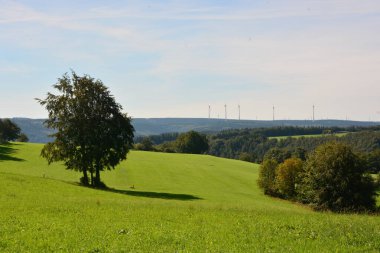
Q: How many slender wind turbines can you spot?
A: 5